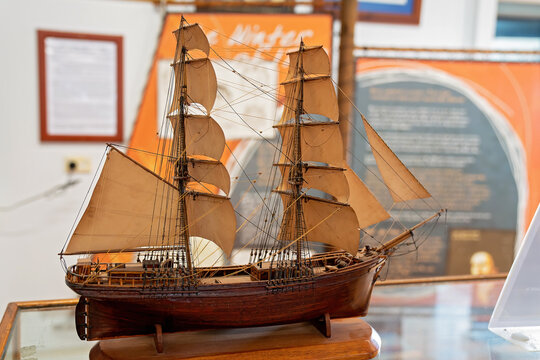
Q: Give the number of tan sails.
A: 13